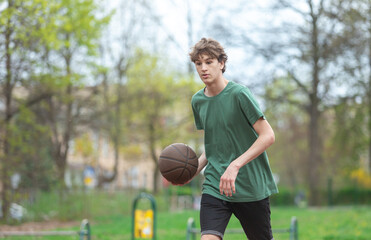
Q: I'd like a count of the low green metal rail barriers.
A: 2